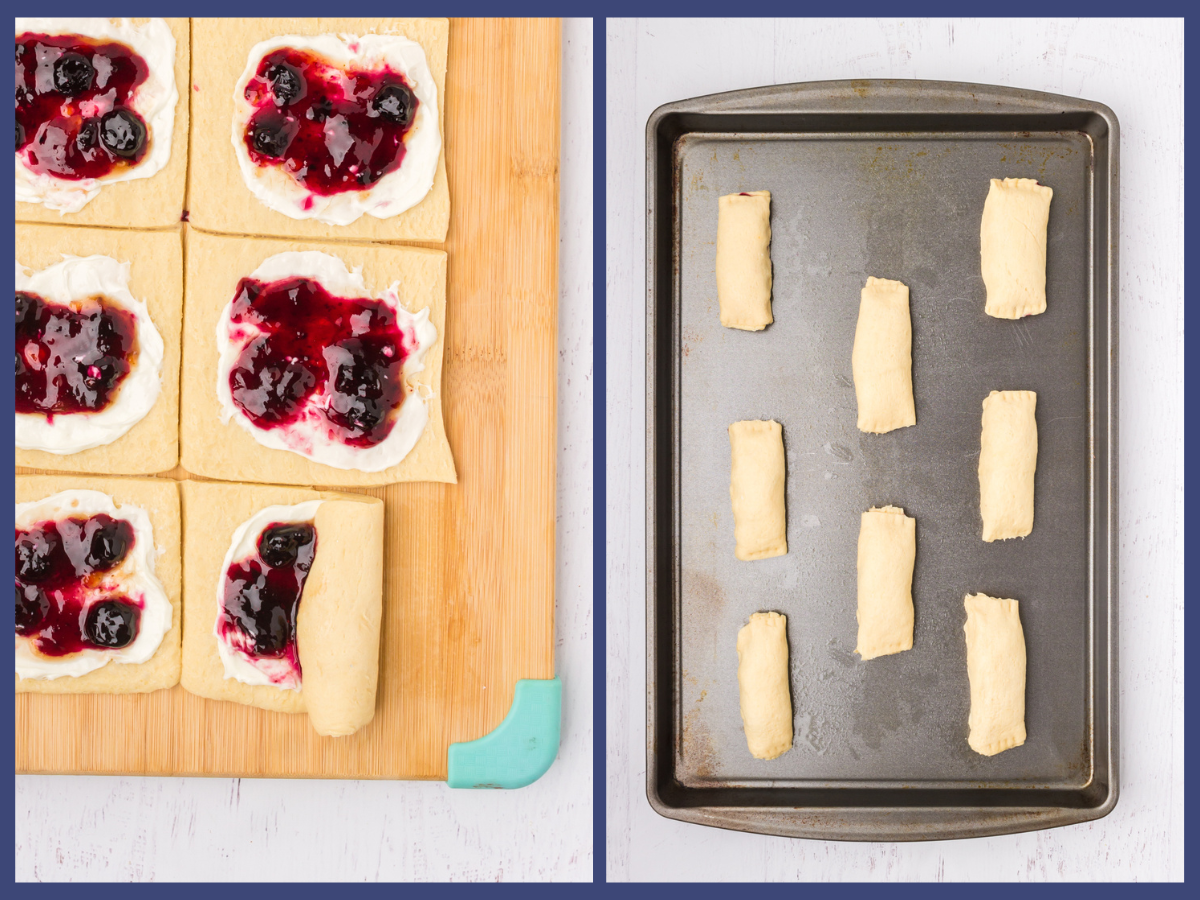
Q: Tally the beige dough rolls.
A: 8